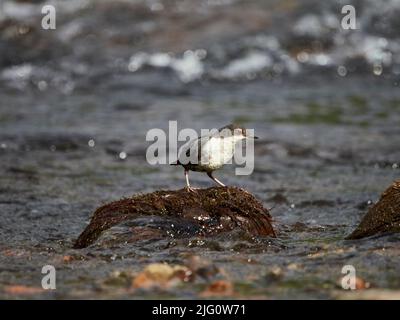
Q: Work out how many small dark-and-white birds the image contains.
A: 1